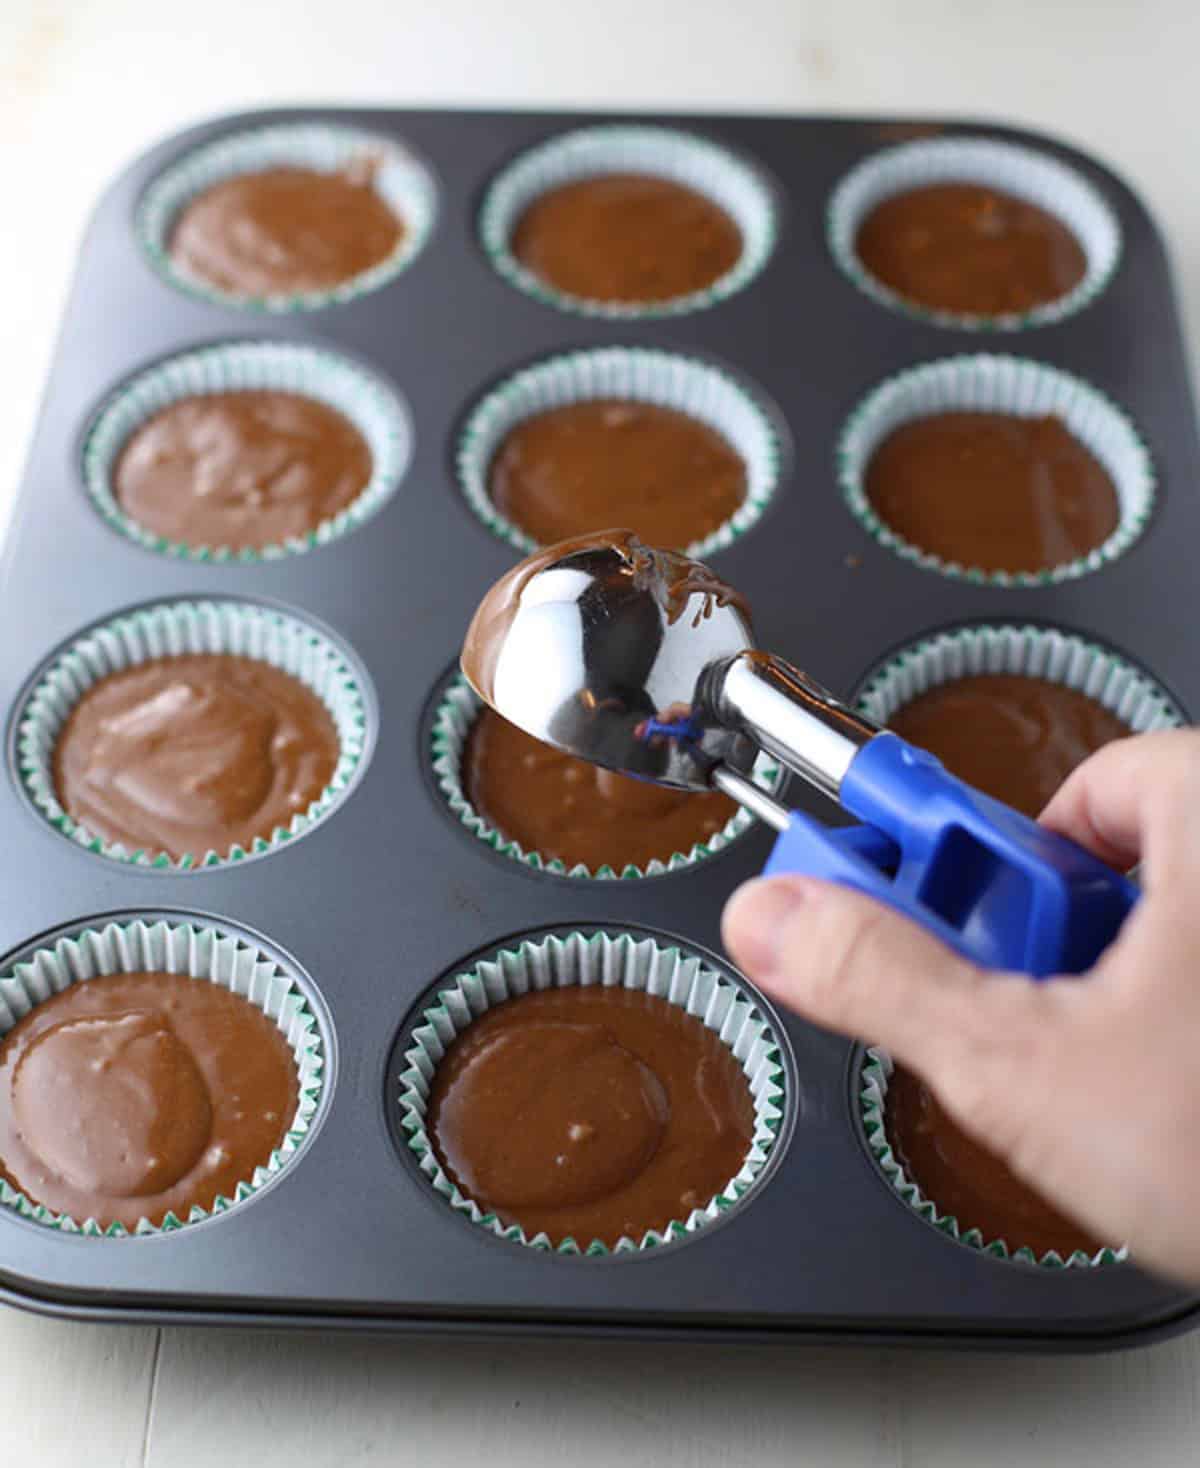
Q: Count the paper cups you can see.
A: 12